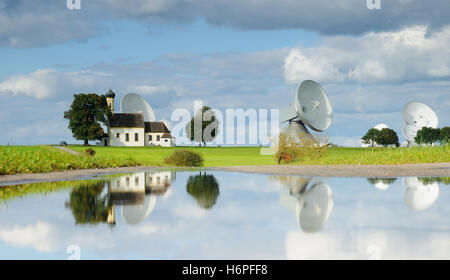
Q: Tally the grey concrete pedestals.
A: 1